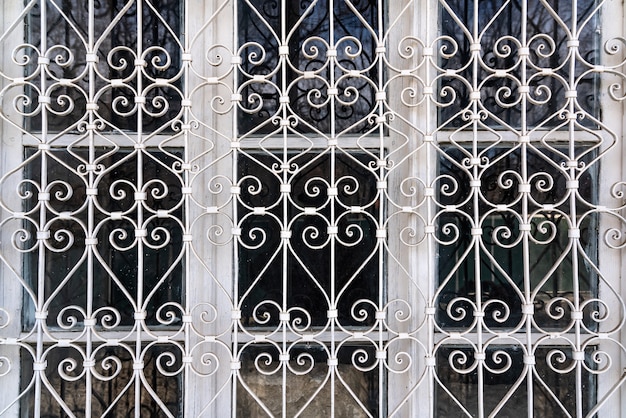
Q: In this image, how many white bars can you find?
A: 12